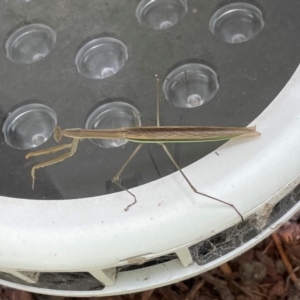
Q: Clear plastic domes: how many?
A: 7